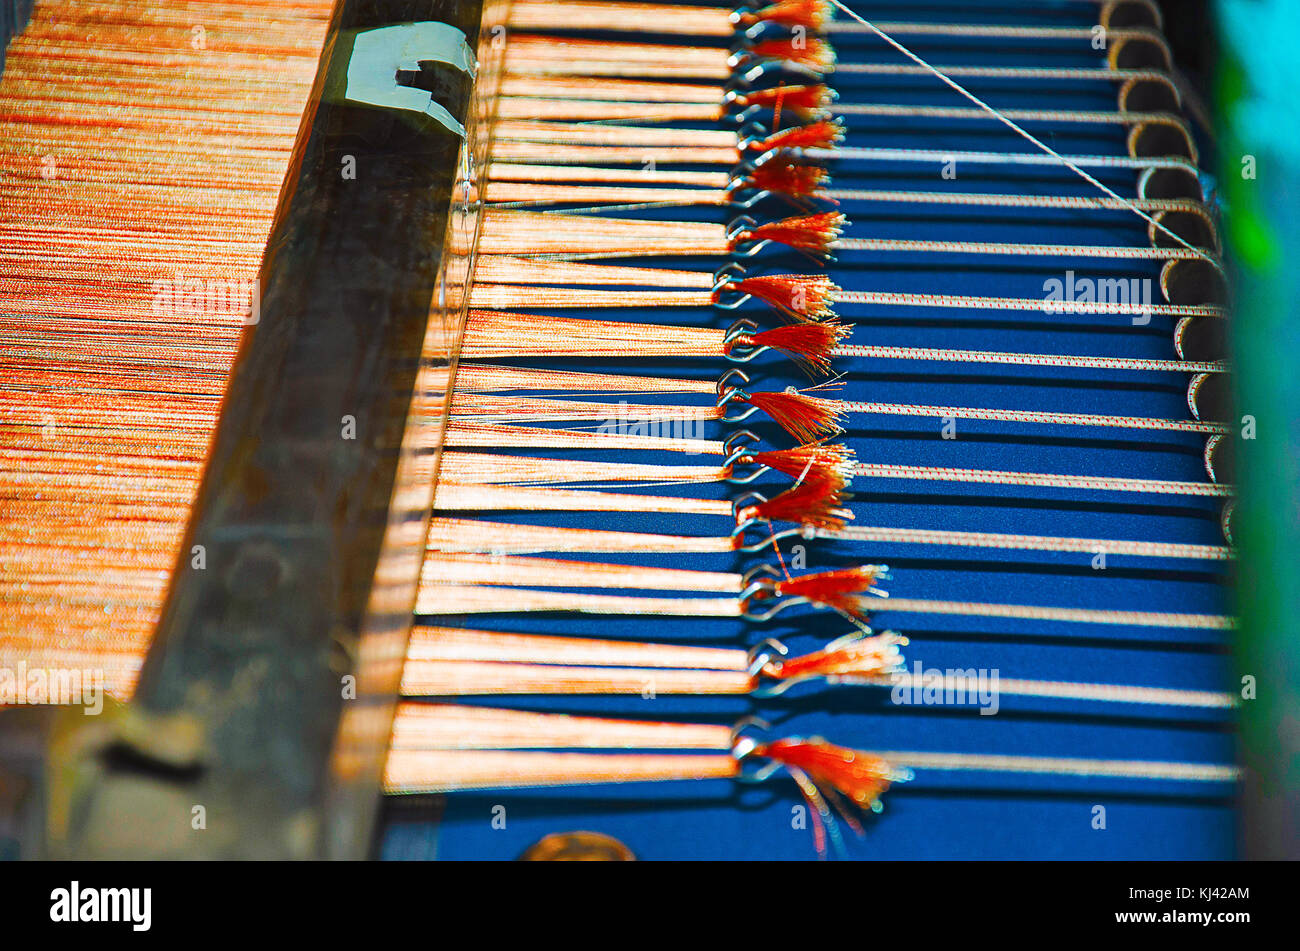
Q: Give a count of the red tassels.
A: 14